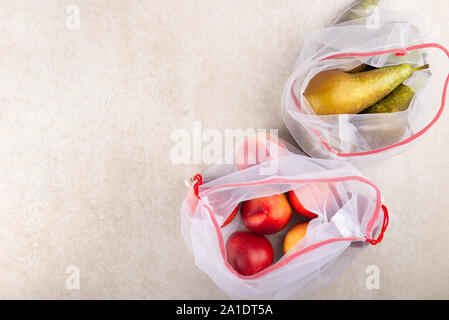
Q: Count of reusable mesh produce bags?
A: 2